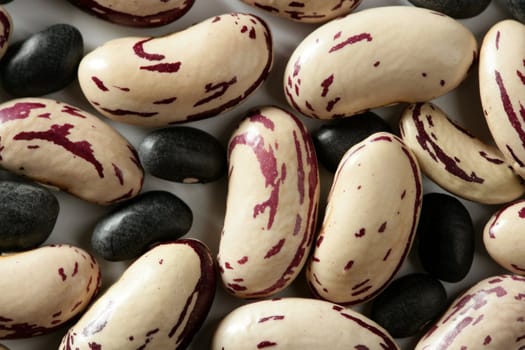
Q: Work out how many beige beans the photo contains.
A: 15